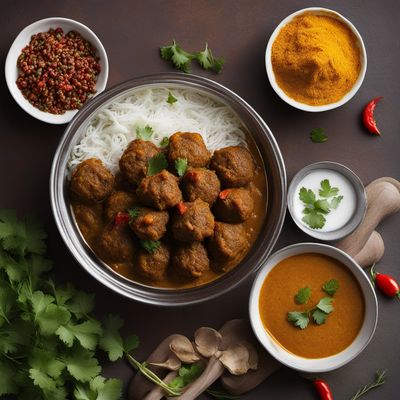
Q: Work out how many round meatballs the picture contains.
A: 15